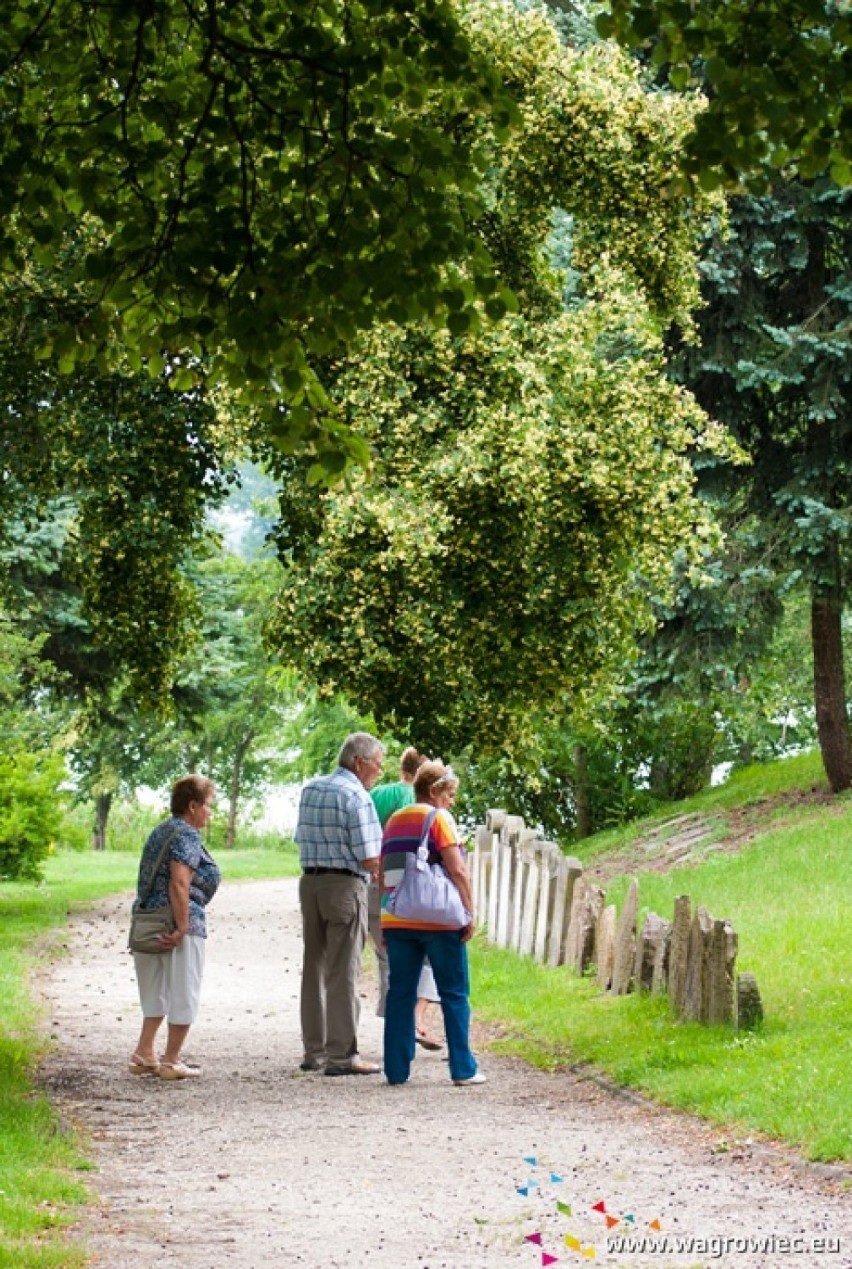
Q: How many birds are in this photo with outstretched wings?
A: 0